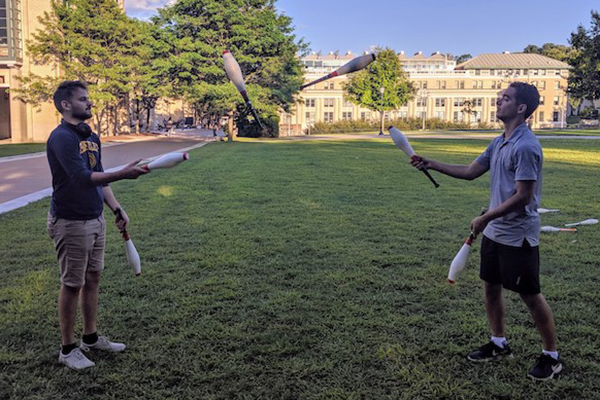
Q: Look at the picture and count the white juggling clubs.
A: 9